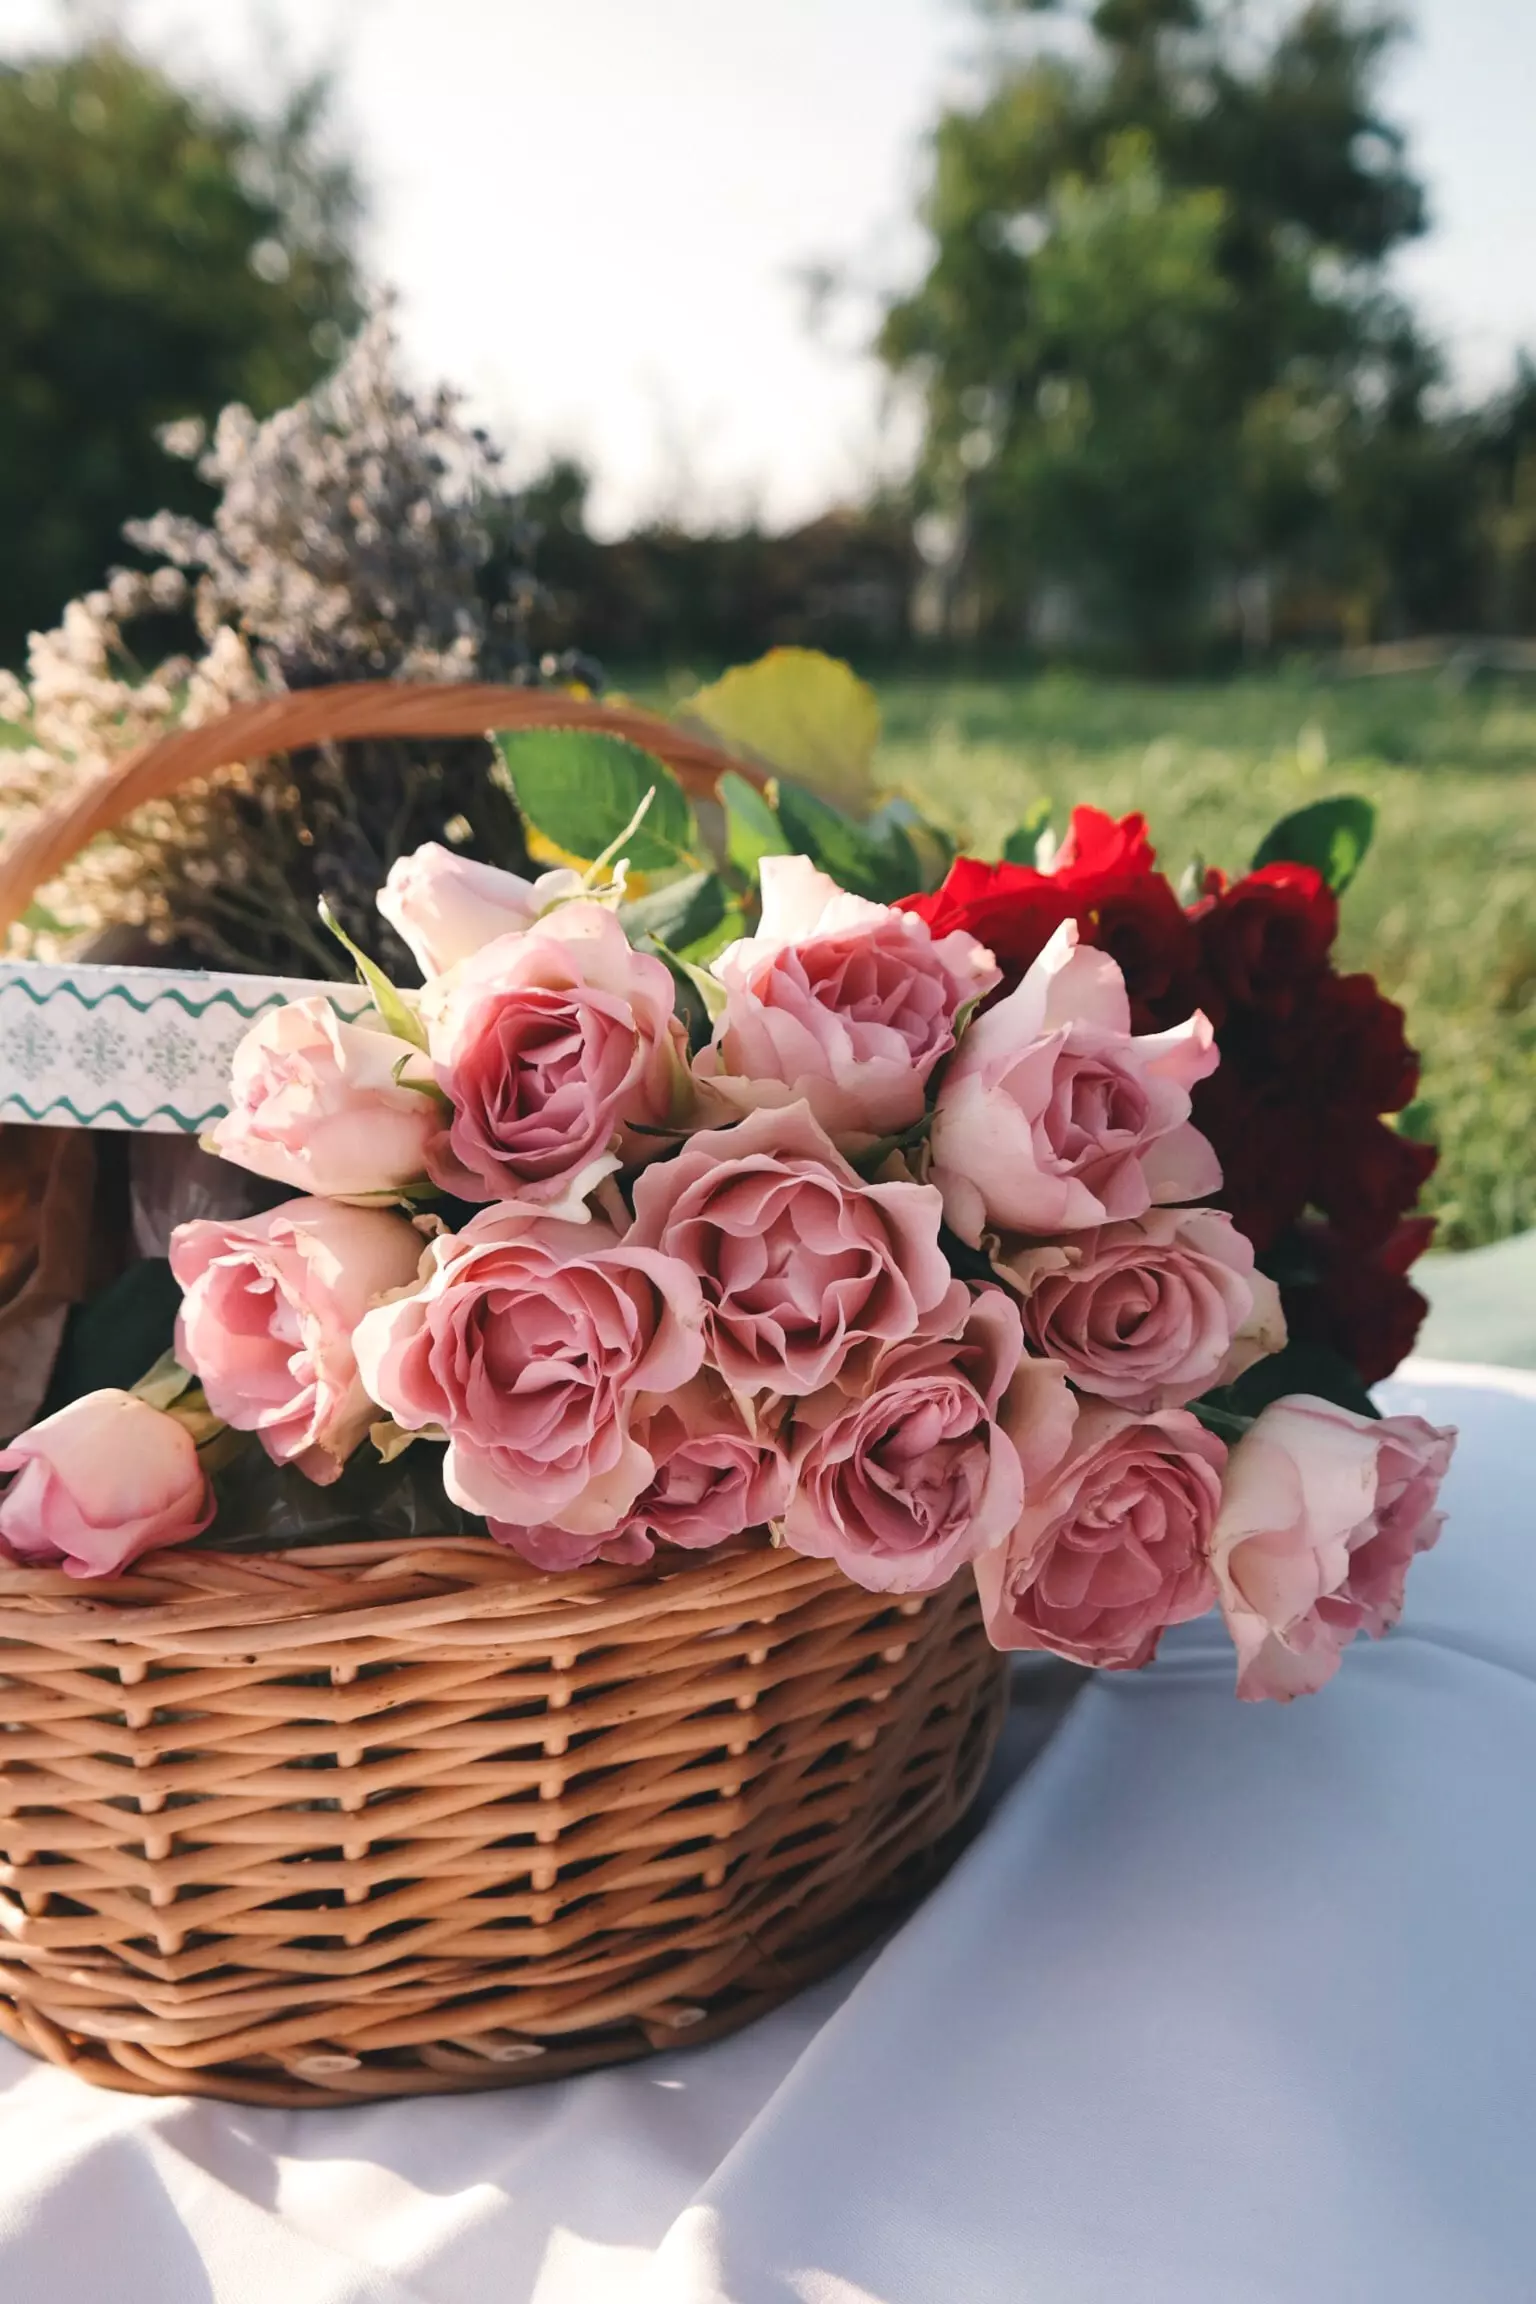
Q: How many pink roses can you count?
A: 14